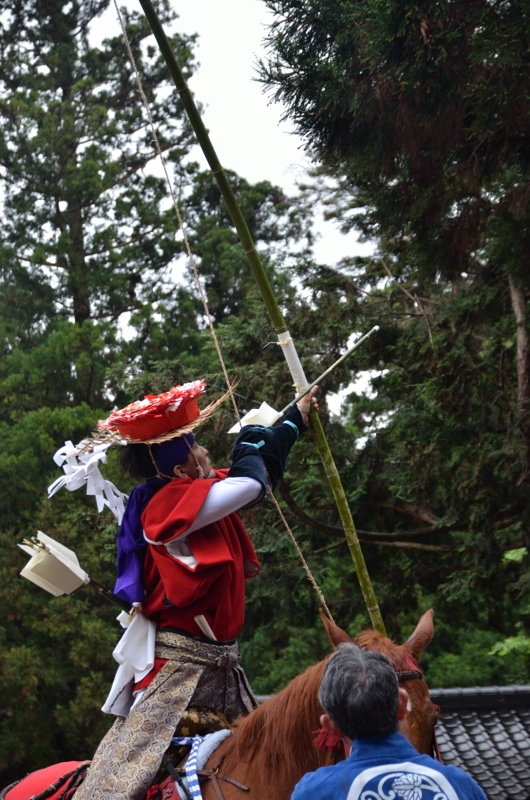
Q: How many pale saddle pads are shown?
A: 1